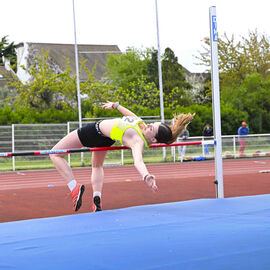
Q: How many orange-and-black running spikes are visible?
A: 2